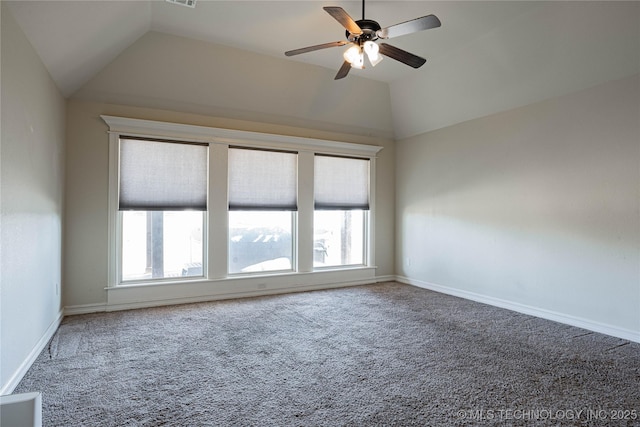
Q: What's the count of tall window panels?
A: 3